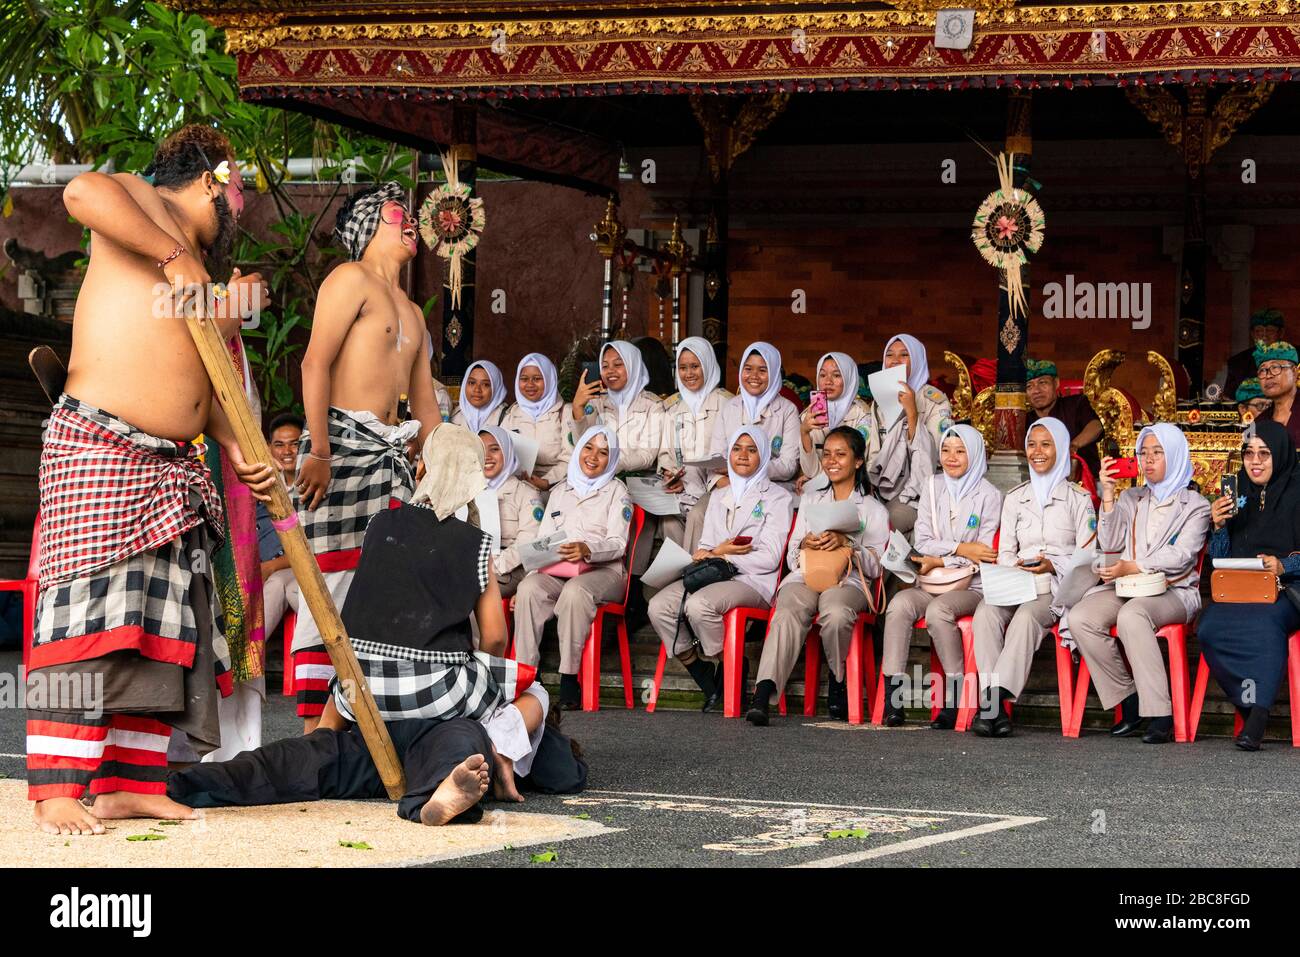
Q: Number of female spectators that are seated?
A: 15